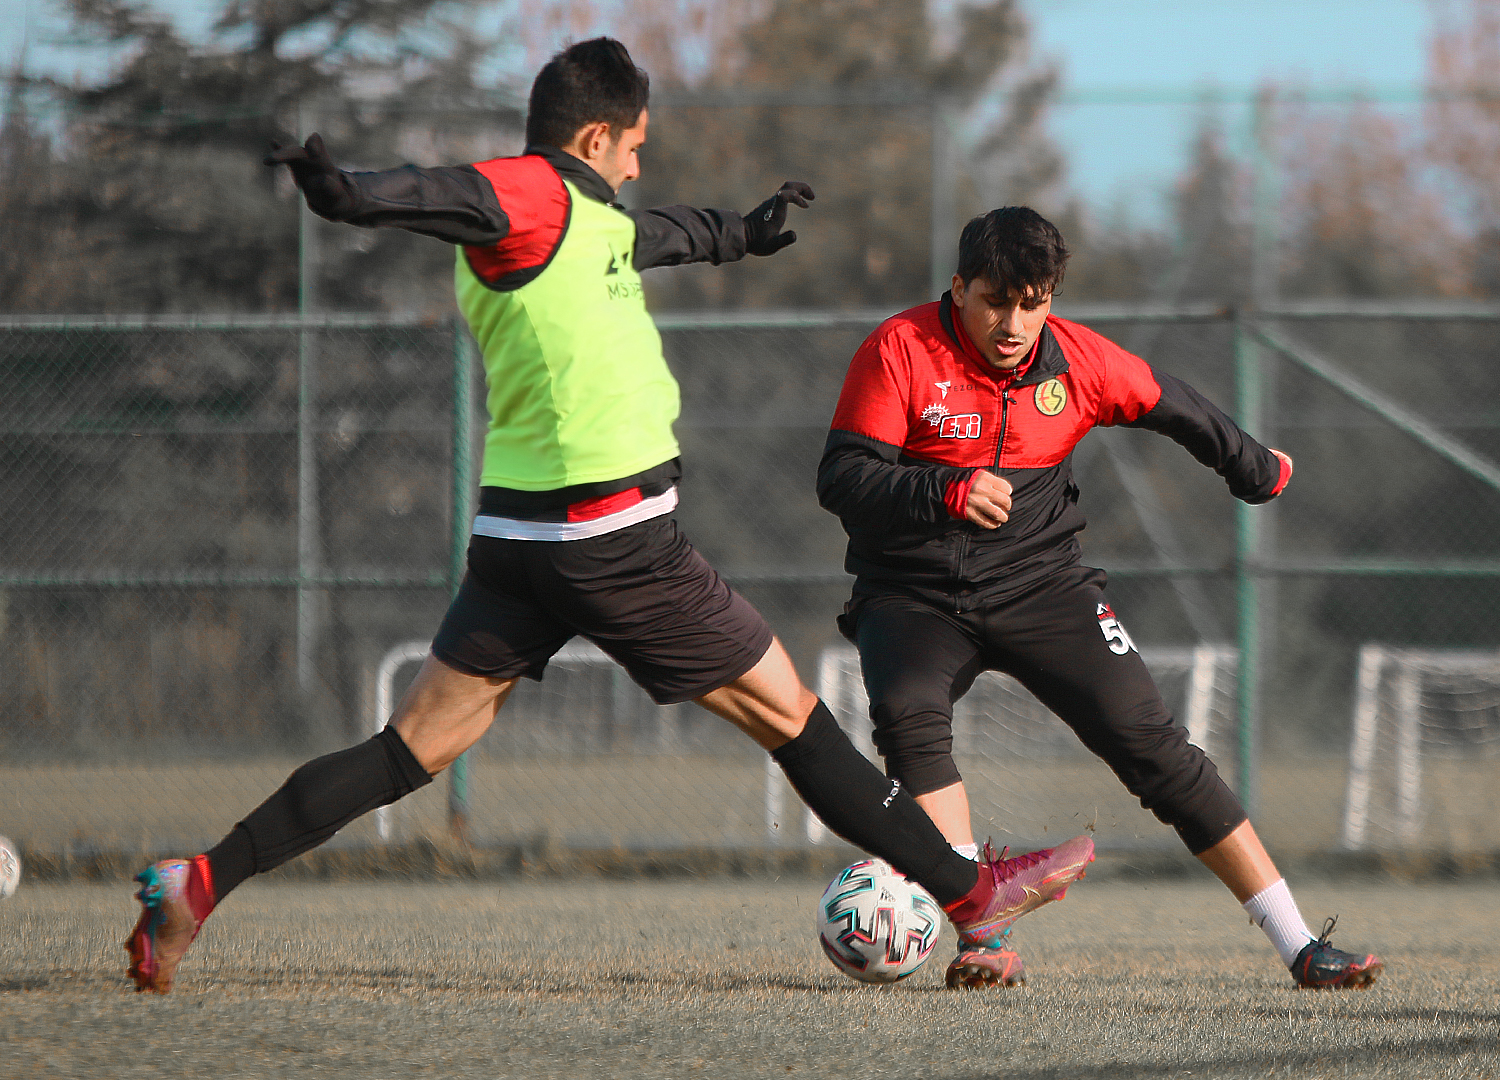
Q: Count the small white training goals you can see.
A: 3